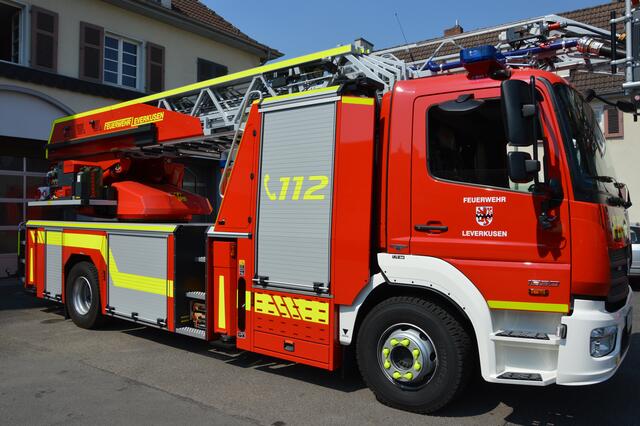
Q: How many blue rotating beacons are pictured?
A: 1